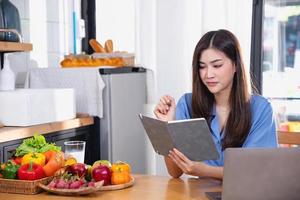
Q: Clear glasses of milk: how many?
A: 1